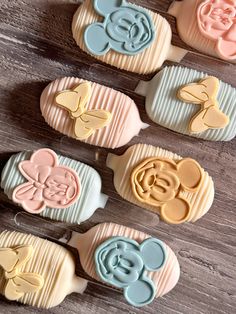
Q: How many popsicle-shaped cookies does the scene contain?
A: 8